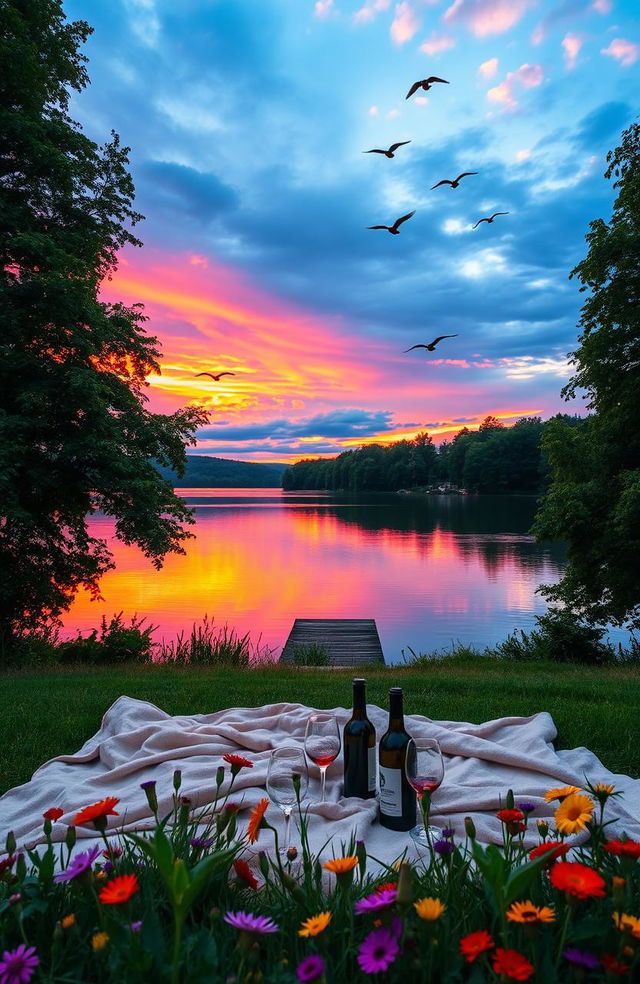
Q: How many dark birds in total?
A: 7